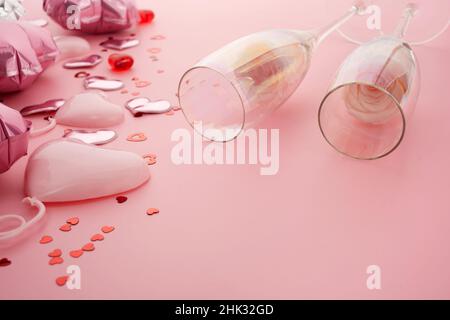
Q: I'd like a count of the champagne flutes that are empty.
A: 2